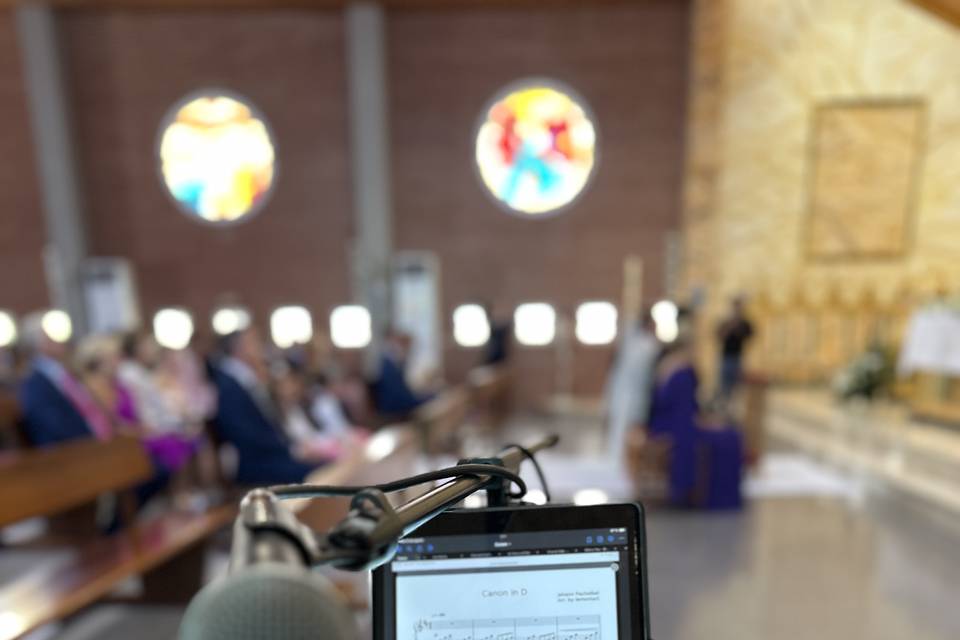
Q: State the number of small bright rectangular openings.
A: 10